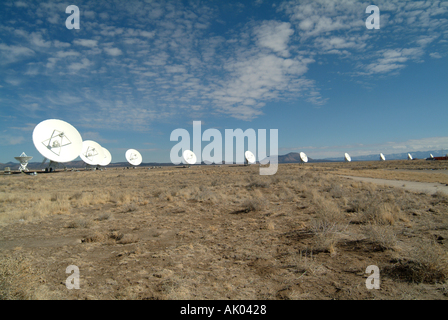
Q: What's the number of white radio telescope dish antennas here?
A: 12